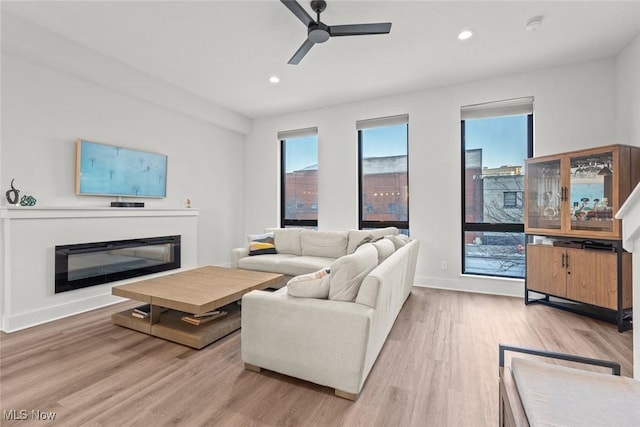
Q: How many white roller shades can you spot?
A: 3